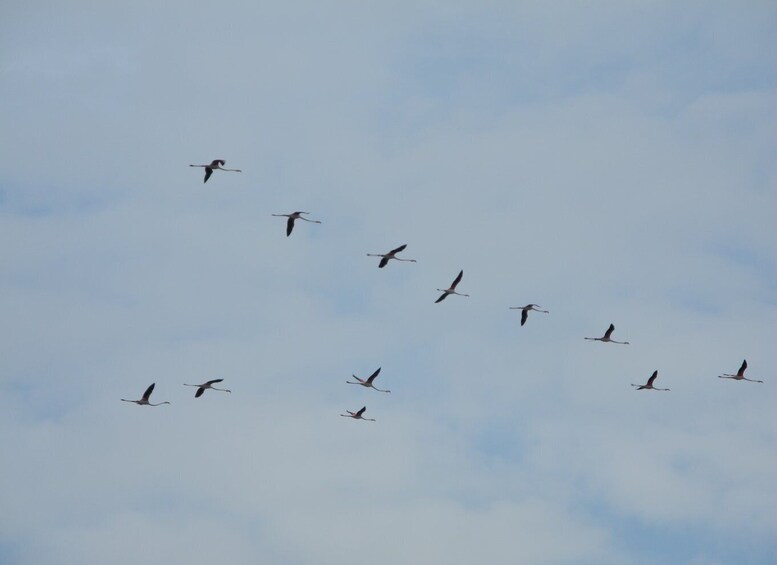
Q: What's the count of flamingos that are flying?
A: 12